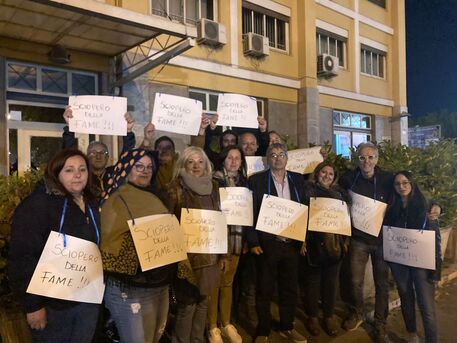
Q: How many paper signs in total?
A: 13